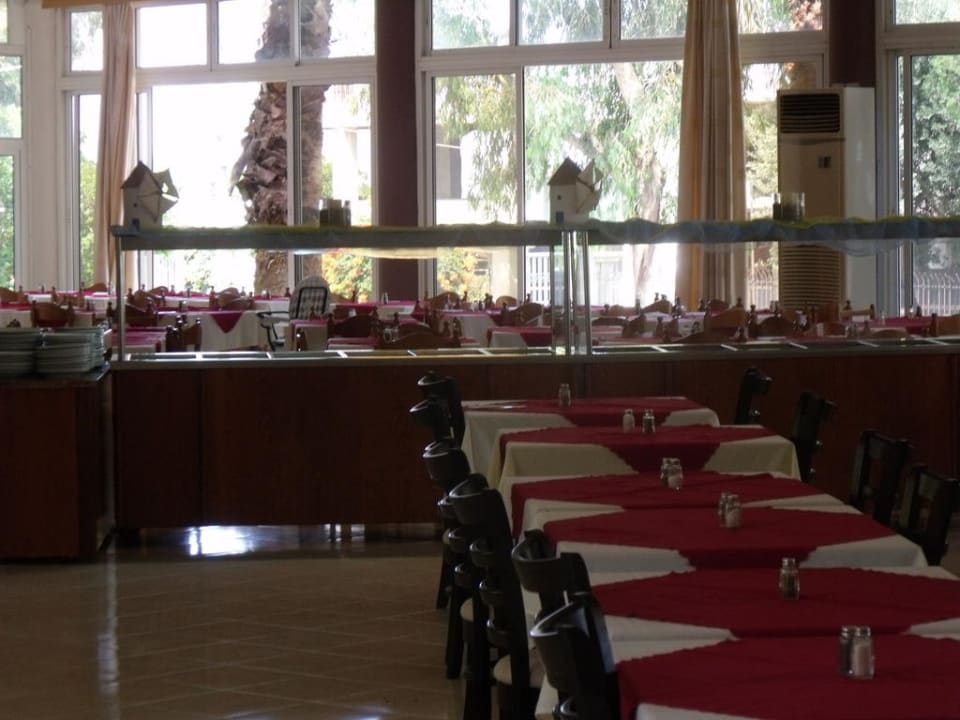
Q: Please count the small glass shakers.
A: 10